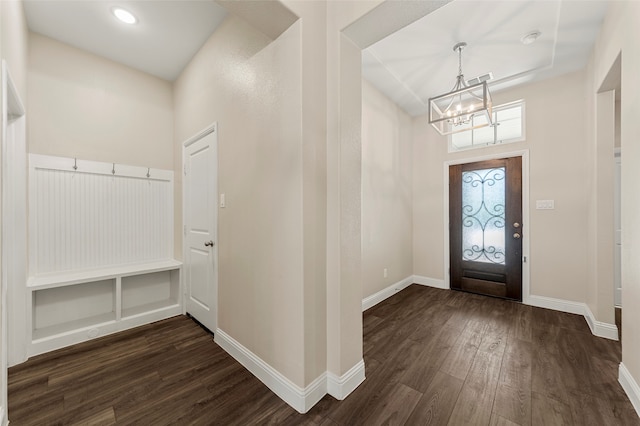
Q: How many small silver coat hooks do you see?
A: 3